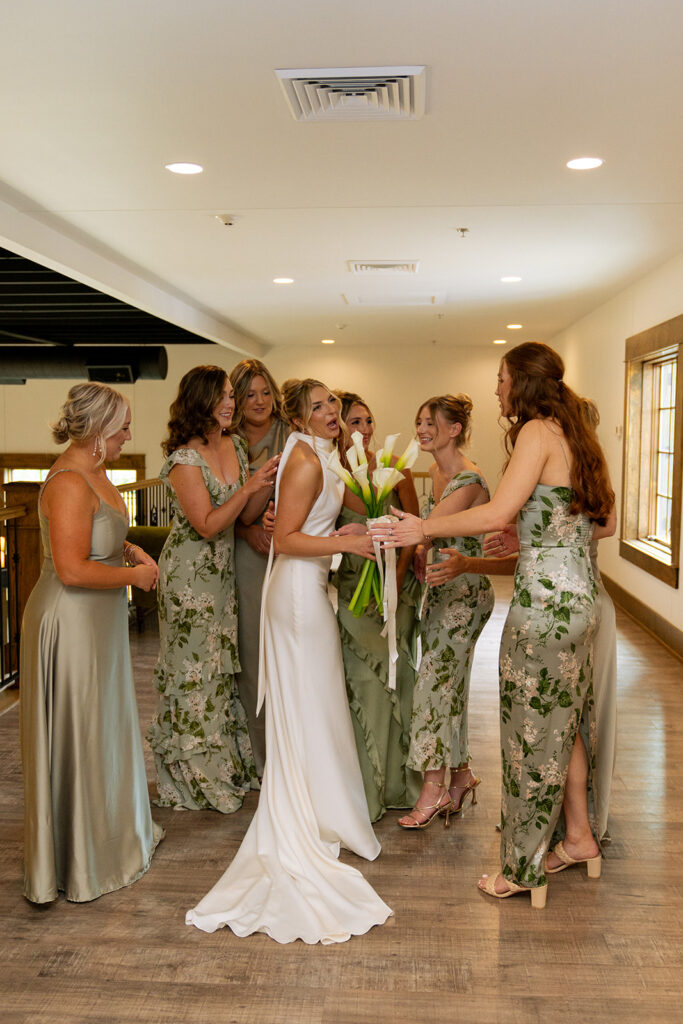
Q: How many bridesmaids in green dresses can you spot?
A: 7